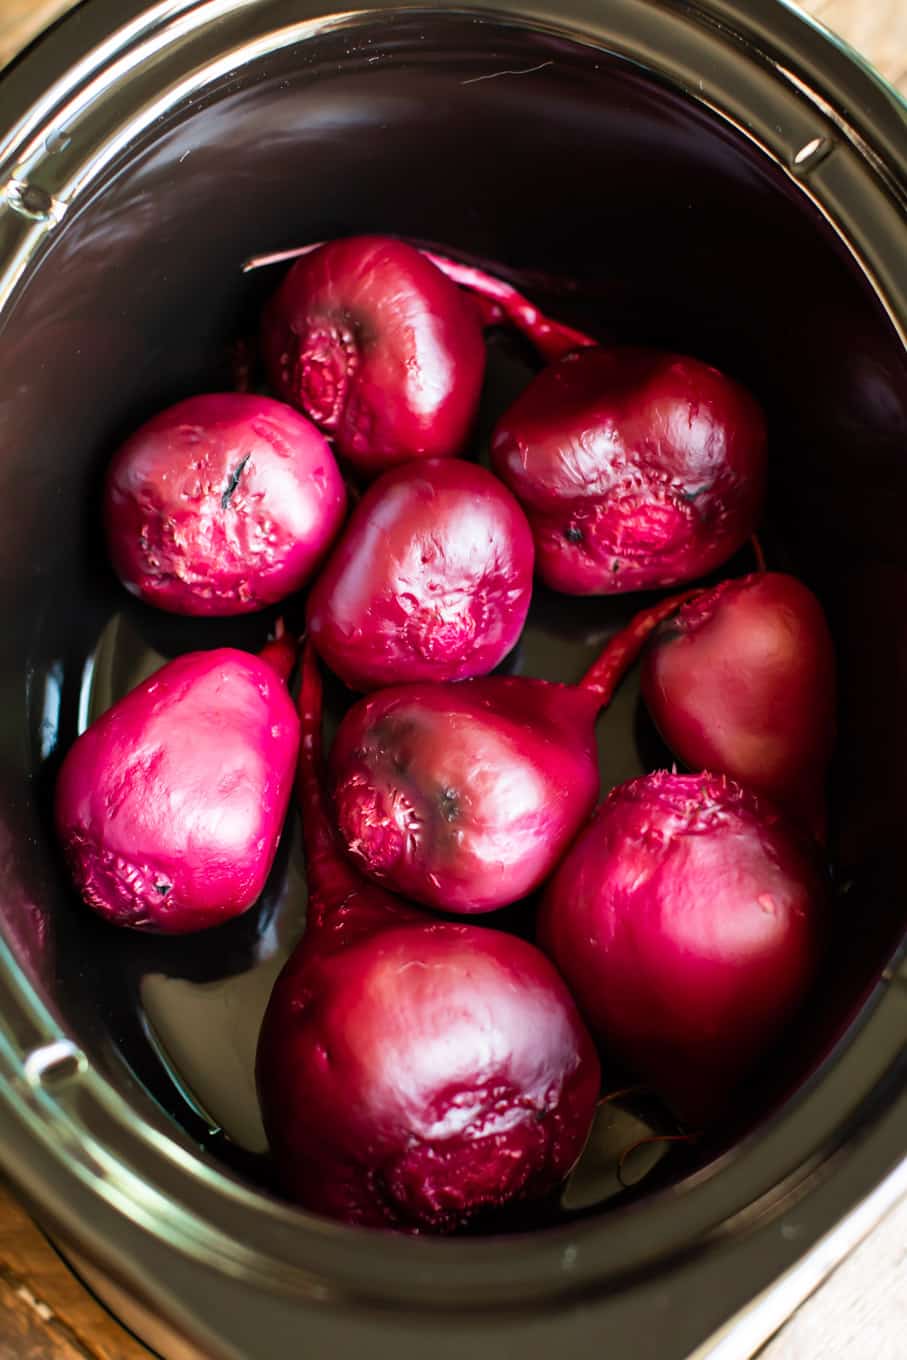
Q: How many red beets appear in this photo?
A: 9